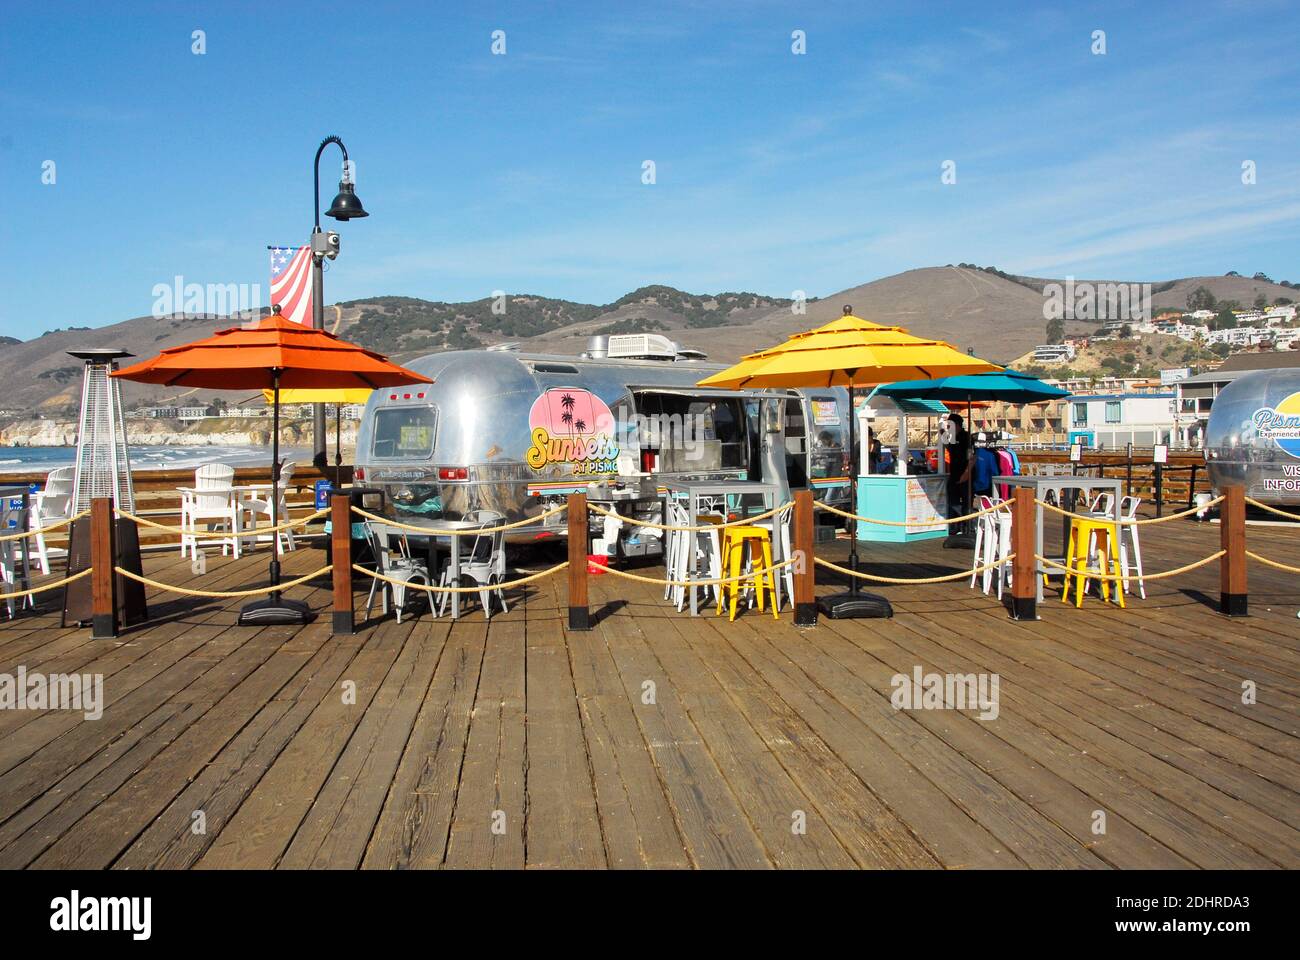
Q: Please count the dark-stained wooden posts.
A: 6